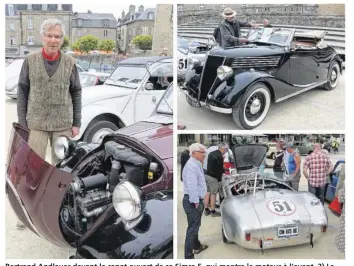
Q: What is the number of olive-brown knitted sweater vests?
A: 1